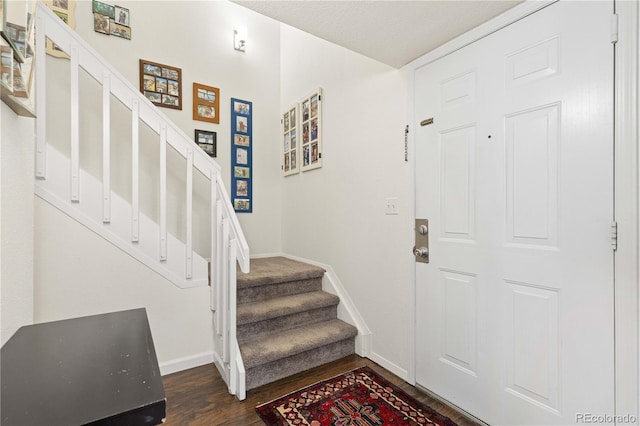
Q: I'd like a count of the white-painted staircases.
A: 1